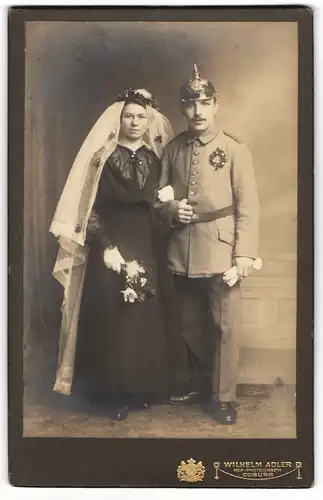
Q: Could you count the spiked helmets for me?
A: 1